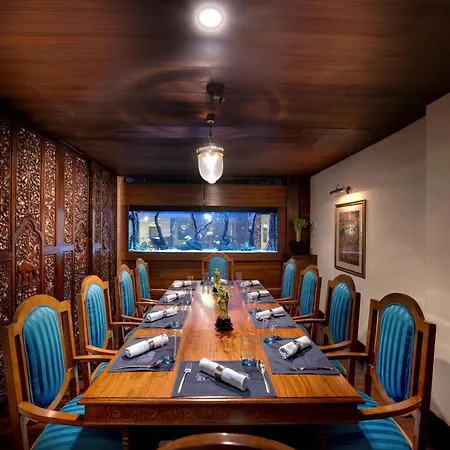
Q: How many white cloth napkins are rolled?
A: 10